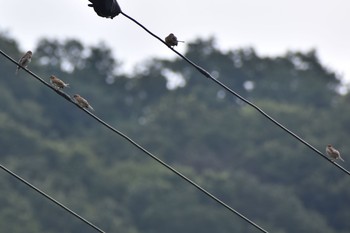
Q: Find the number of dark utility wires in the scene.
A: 3